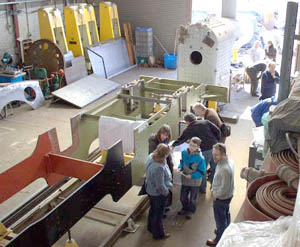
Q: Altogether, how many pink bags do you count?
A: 0